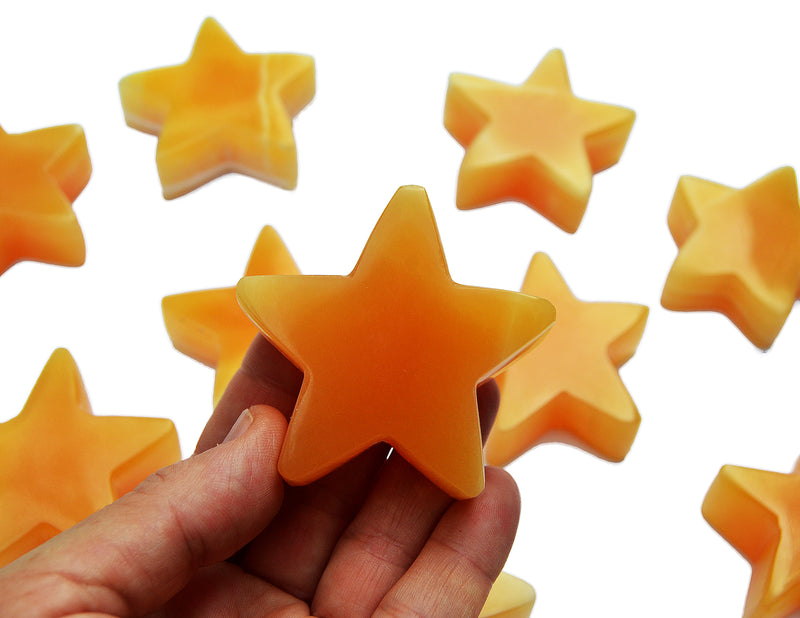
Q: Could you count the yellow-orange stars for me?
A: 10